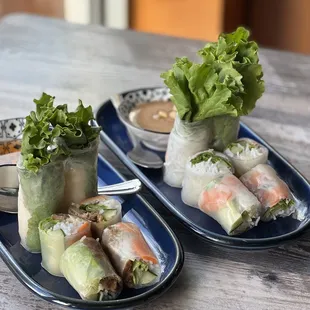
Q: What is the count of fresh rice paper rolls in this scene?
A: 12